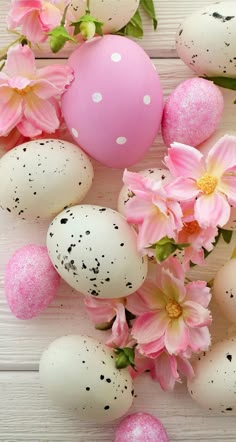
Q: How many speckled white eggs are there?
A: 8